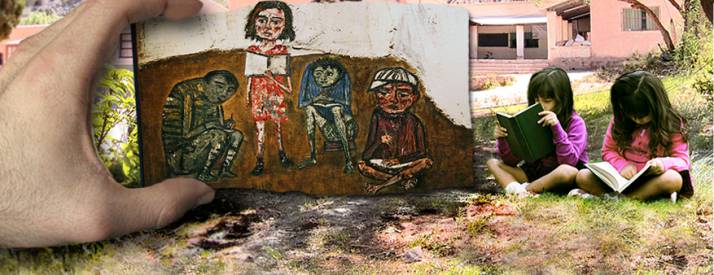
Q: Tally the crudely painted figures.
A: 4